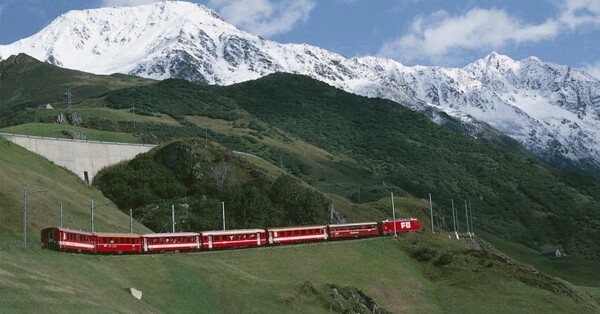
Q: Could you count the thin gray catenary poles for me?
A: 12